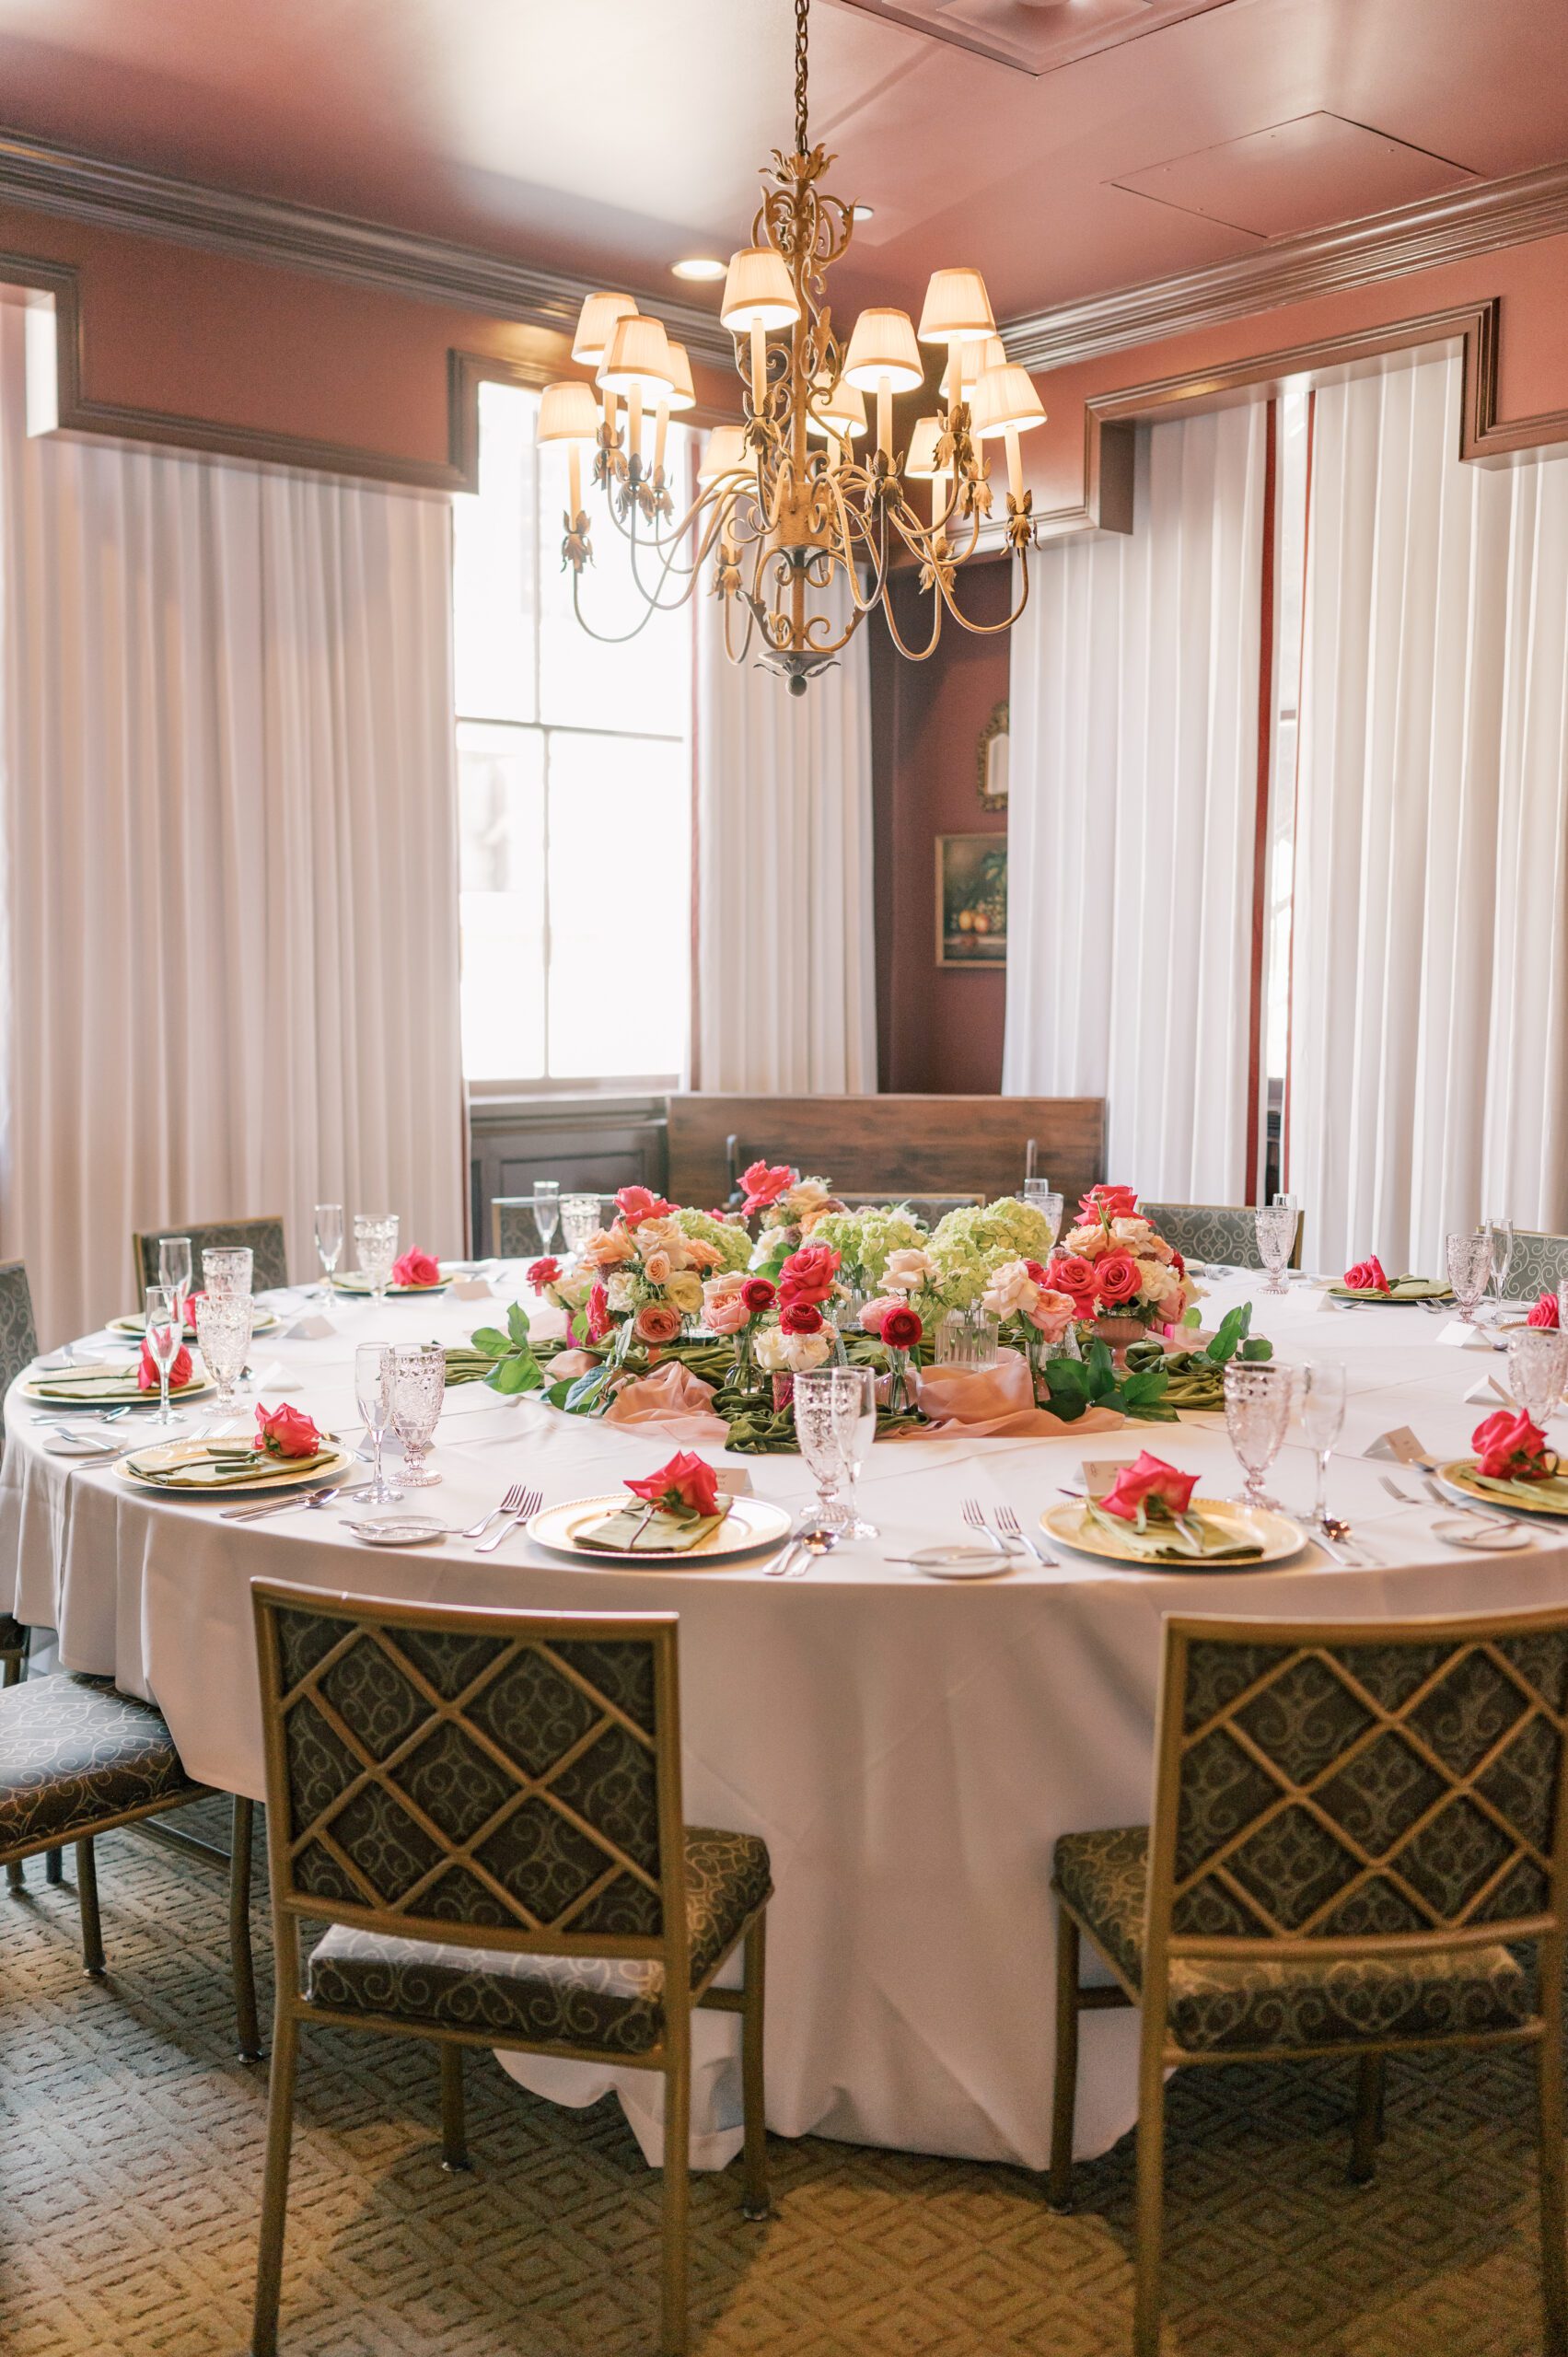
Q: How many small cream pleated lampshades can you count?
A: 12